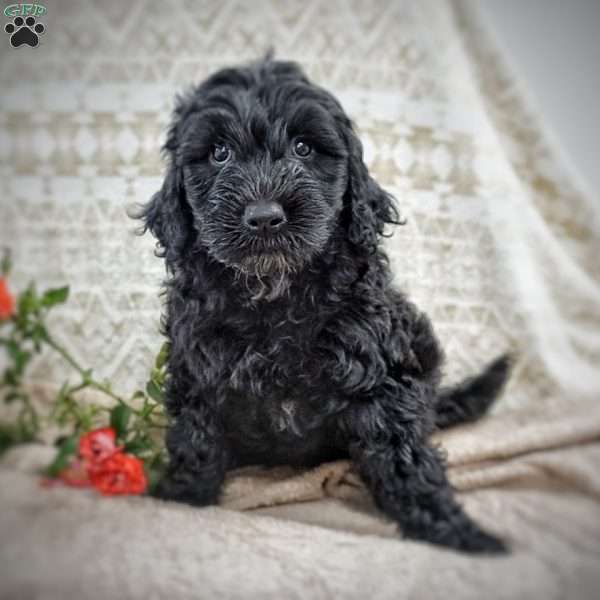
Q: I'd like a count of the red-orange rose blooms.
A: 3